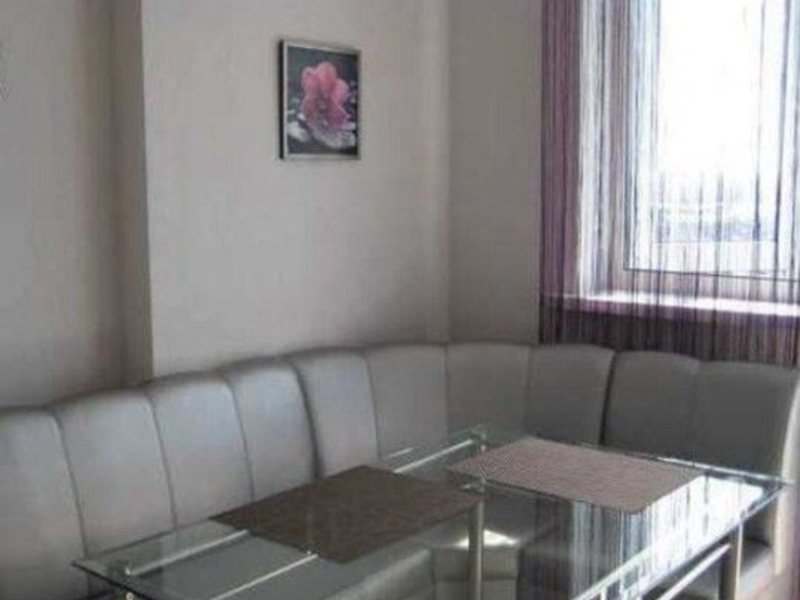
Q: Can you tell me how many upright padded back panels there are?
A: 10